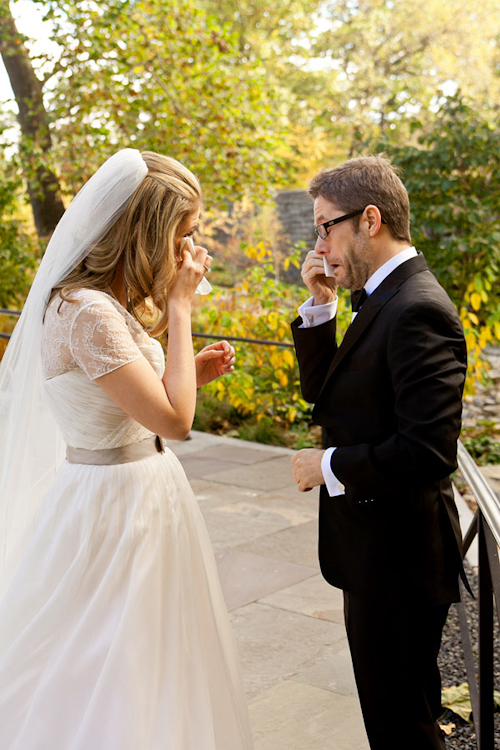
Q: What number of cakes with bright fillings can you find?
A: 0